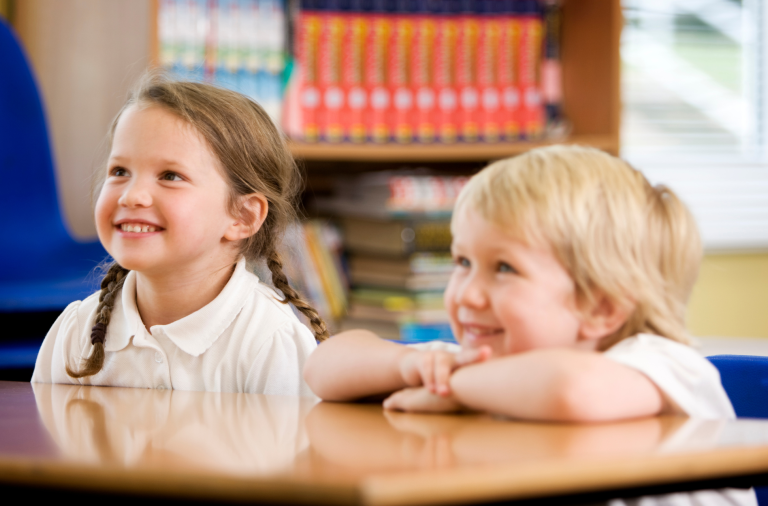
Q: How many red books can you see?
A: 11